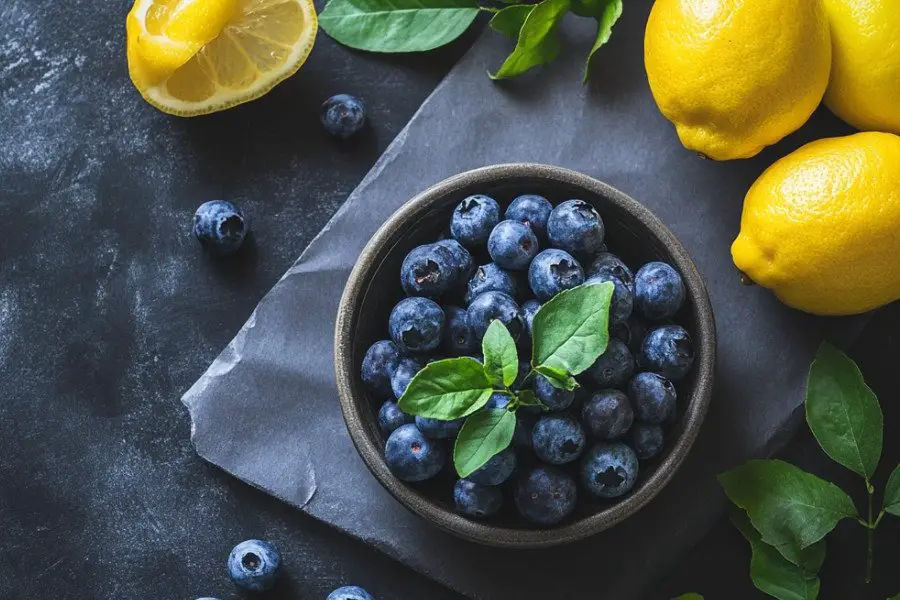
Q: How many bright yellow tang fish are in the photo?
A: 0